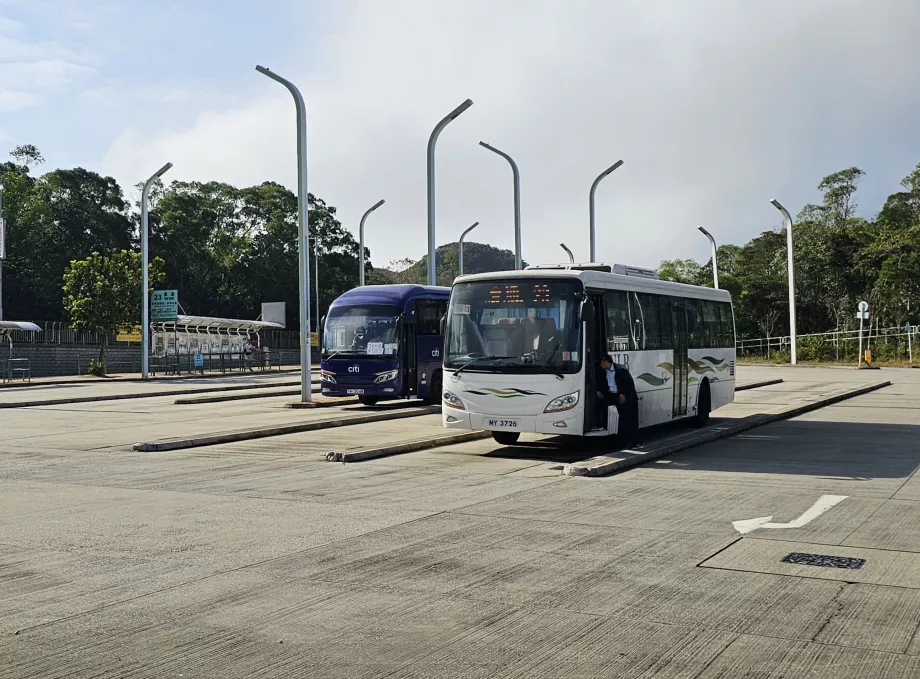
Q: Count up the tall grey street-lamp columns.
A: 10